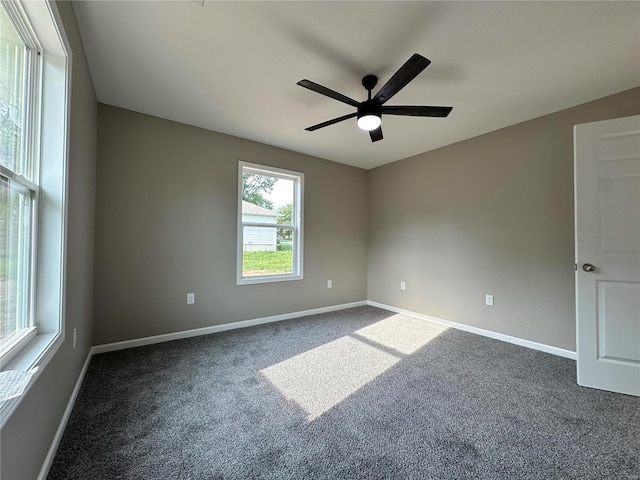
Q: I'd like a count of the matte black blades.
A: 5